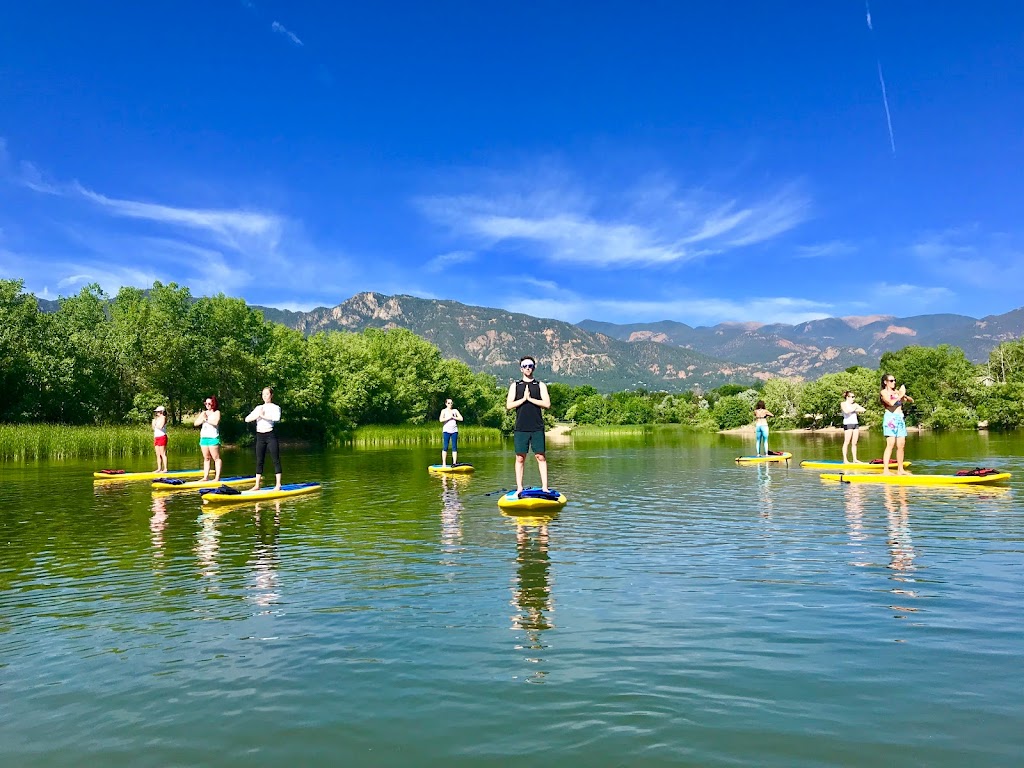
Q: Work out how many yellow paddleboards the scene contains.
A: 8